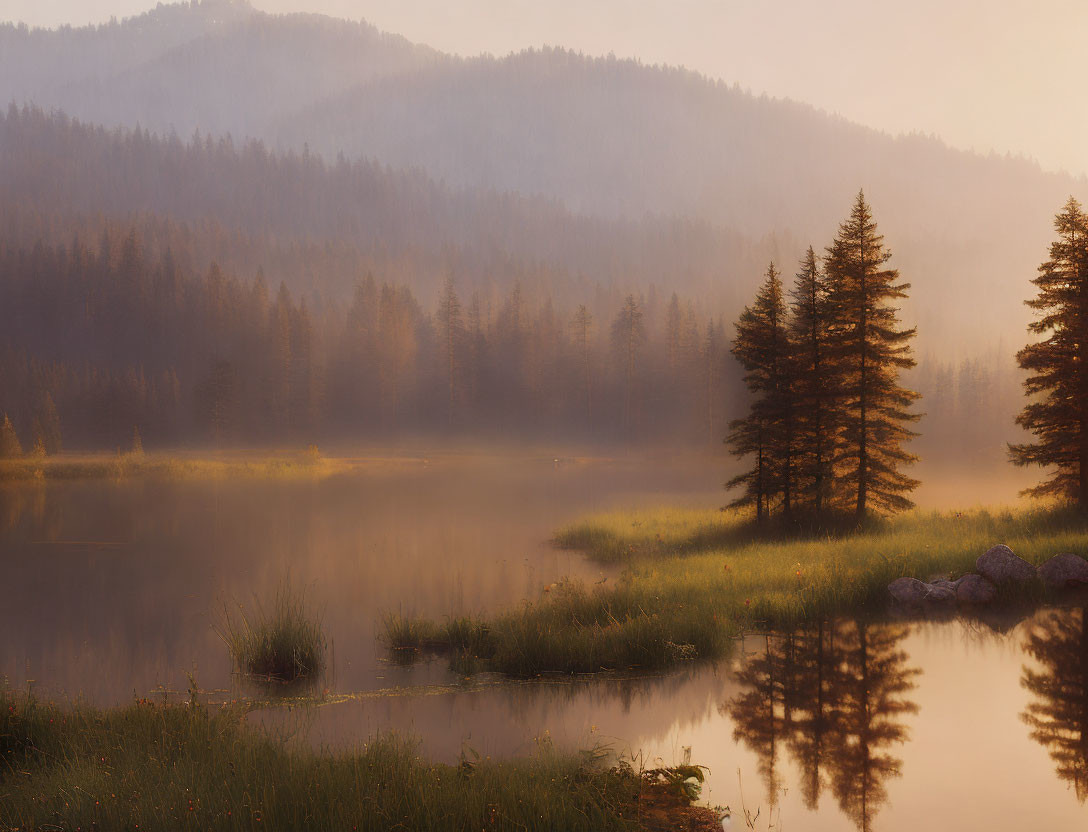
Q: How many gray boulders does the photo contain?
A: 5